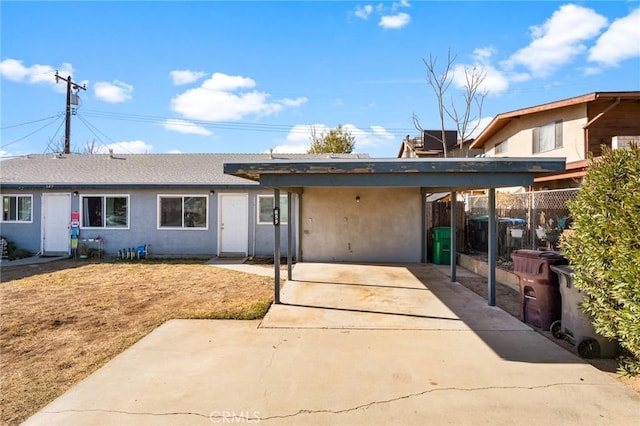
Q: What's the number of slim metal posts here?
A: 4